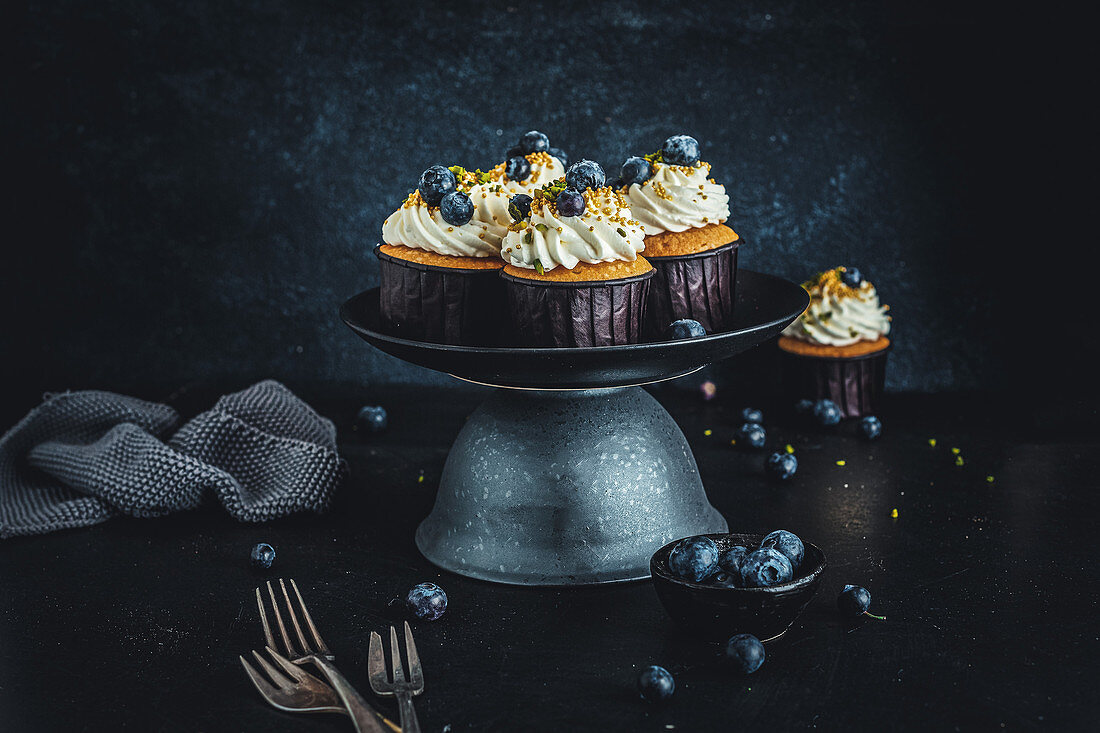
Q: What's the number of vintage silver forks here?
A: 3